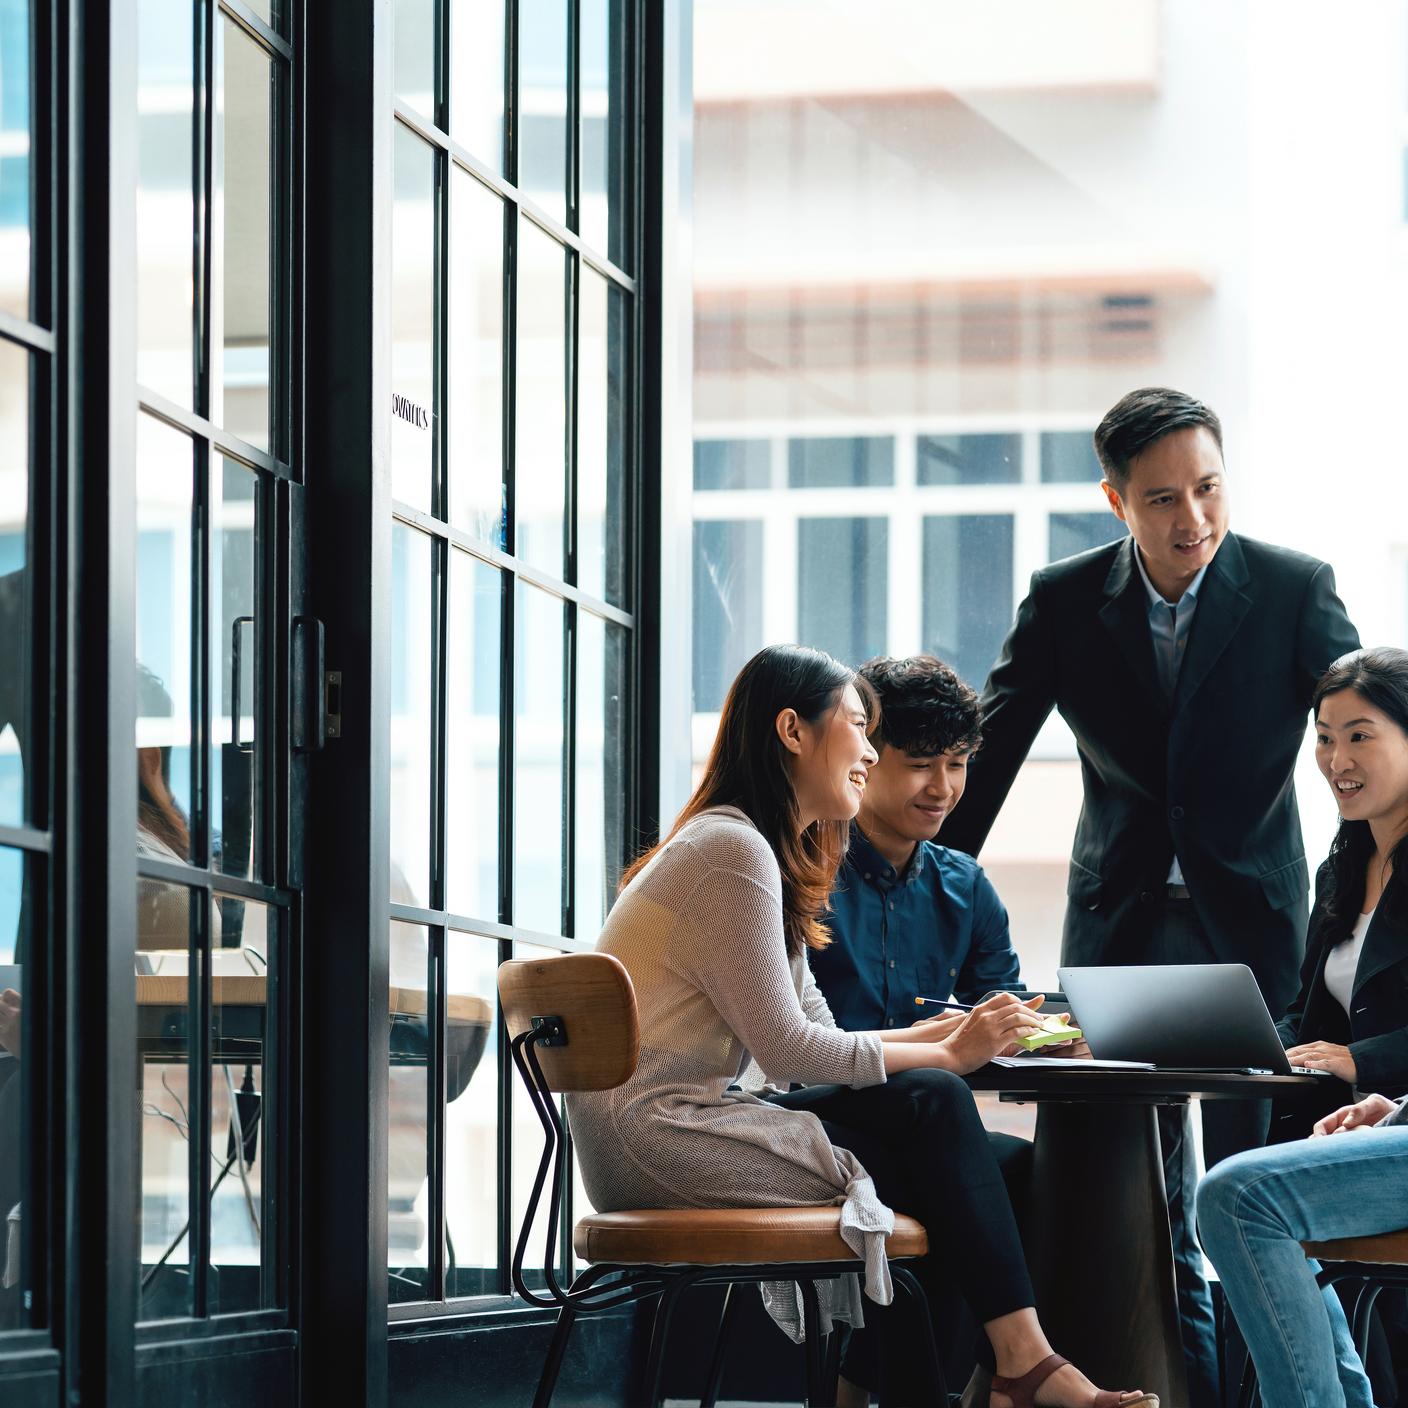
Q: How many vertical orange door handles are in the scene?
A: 0